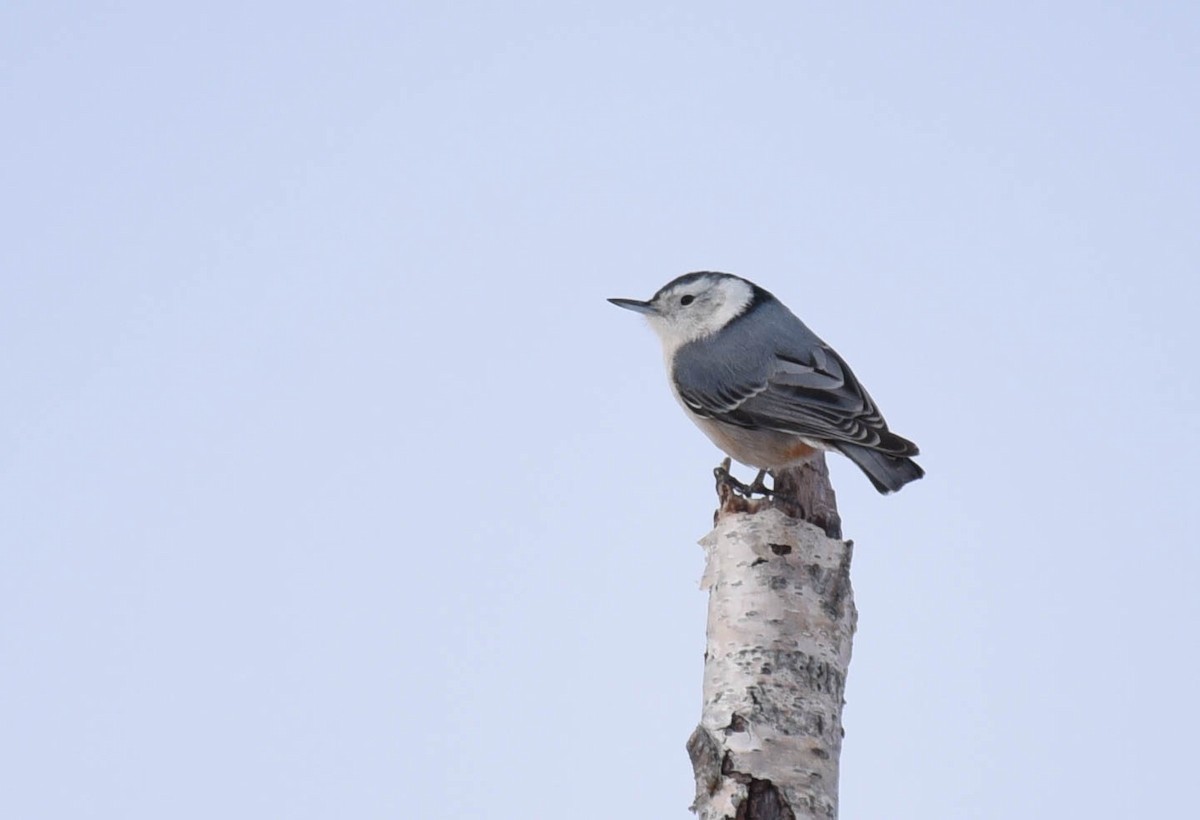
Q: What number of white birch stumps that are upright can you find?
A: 1